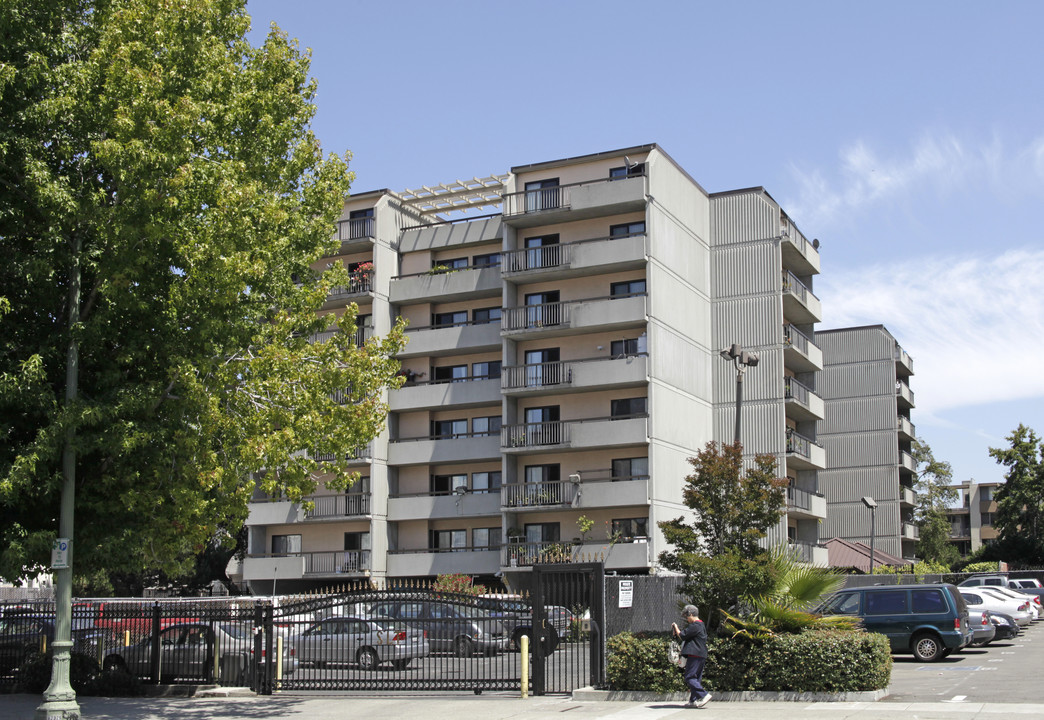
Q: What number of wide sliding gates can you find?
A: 1